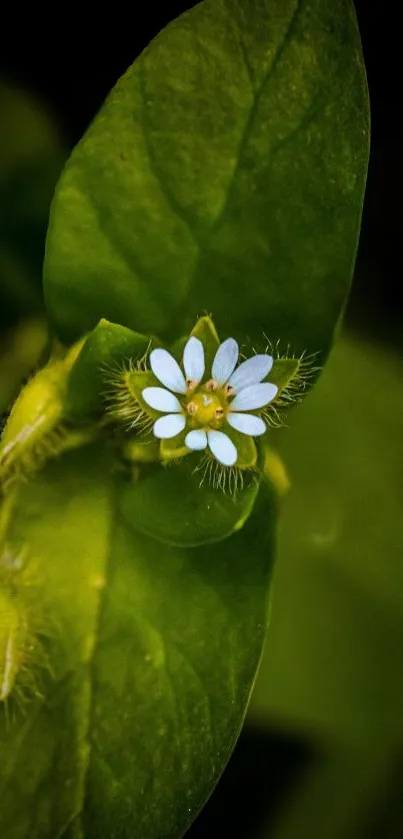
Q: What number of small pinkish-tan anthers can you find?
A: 5